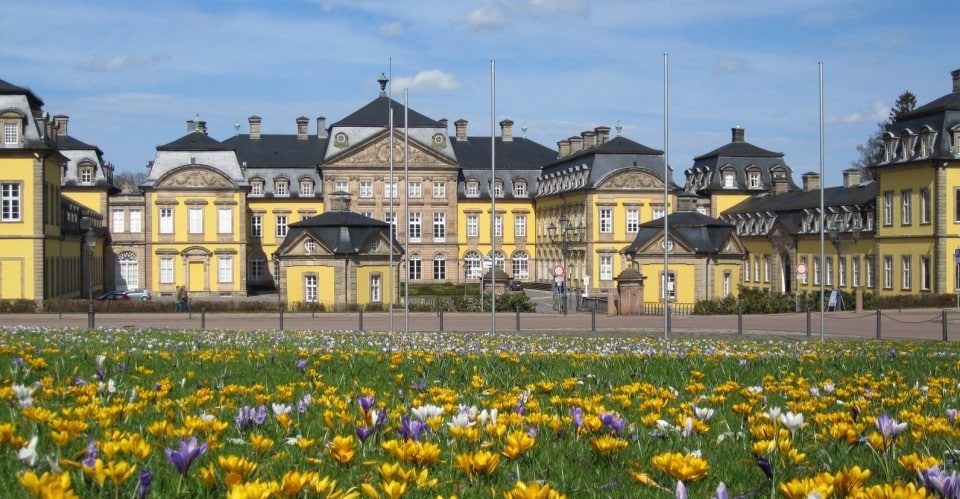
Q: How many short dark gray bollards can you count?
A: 11